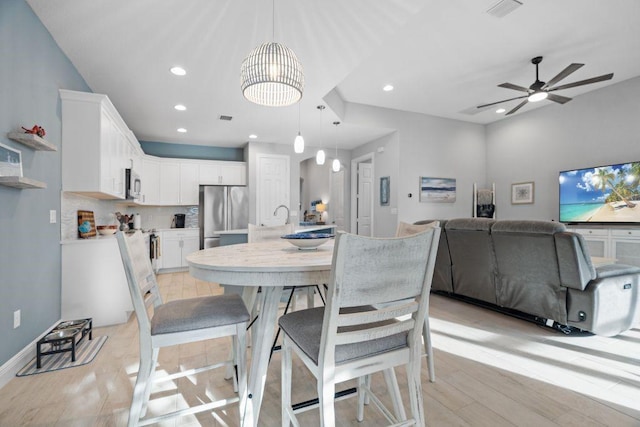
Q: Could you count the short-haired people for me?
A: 0